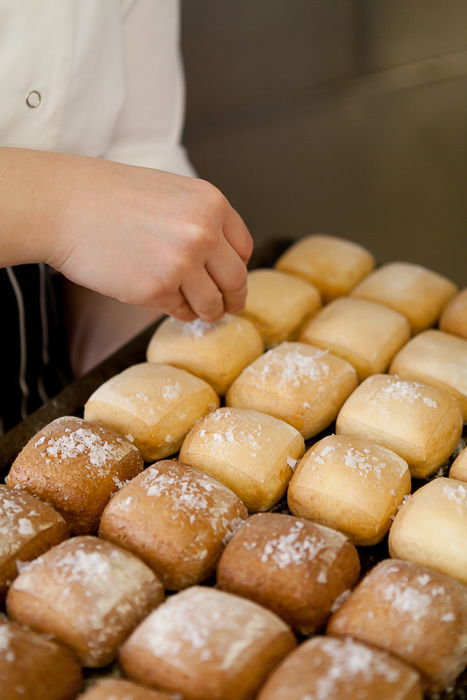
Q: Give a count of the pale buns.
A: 14